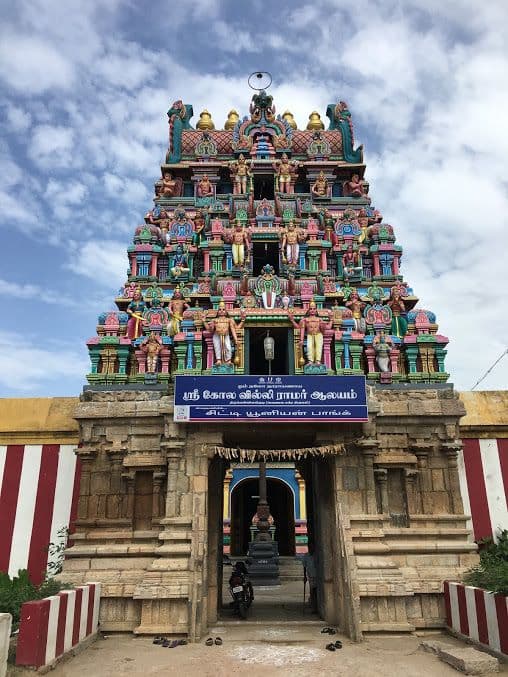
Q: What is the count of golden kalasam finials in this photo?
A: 4